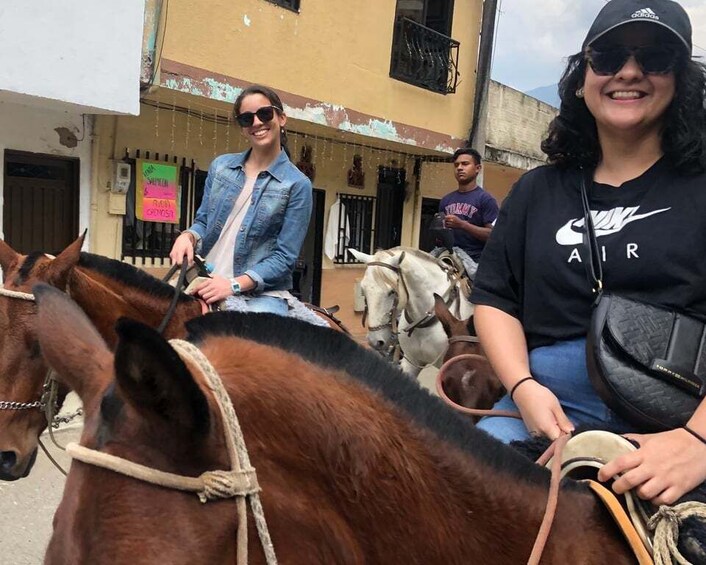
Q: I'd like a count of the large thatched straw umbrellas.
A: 0